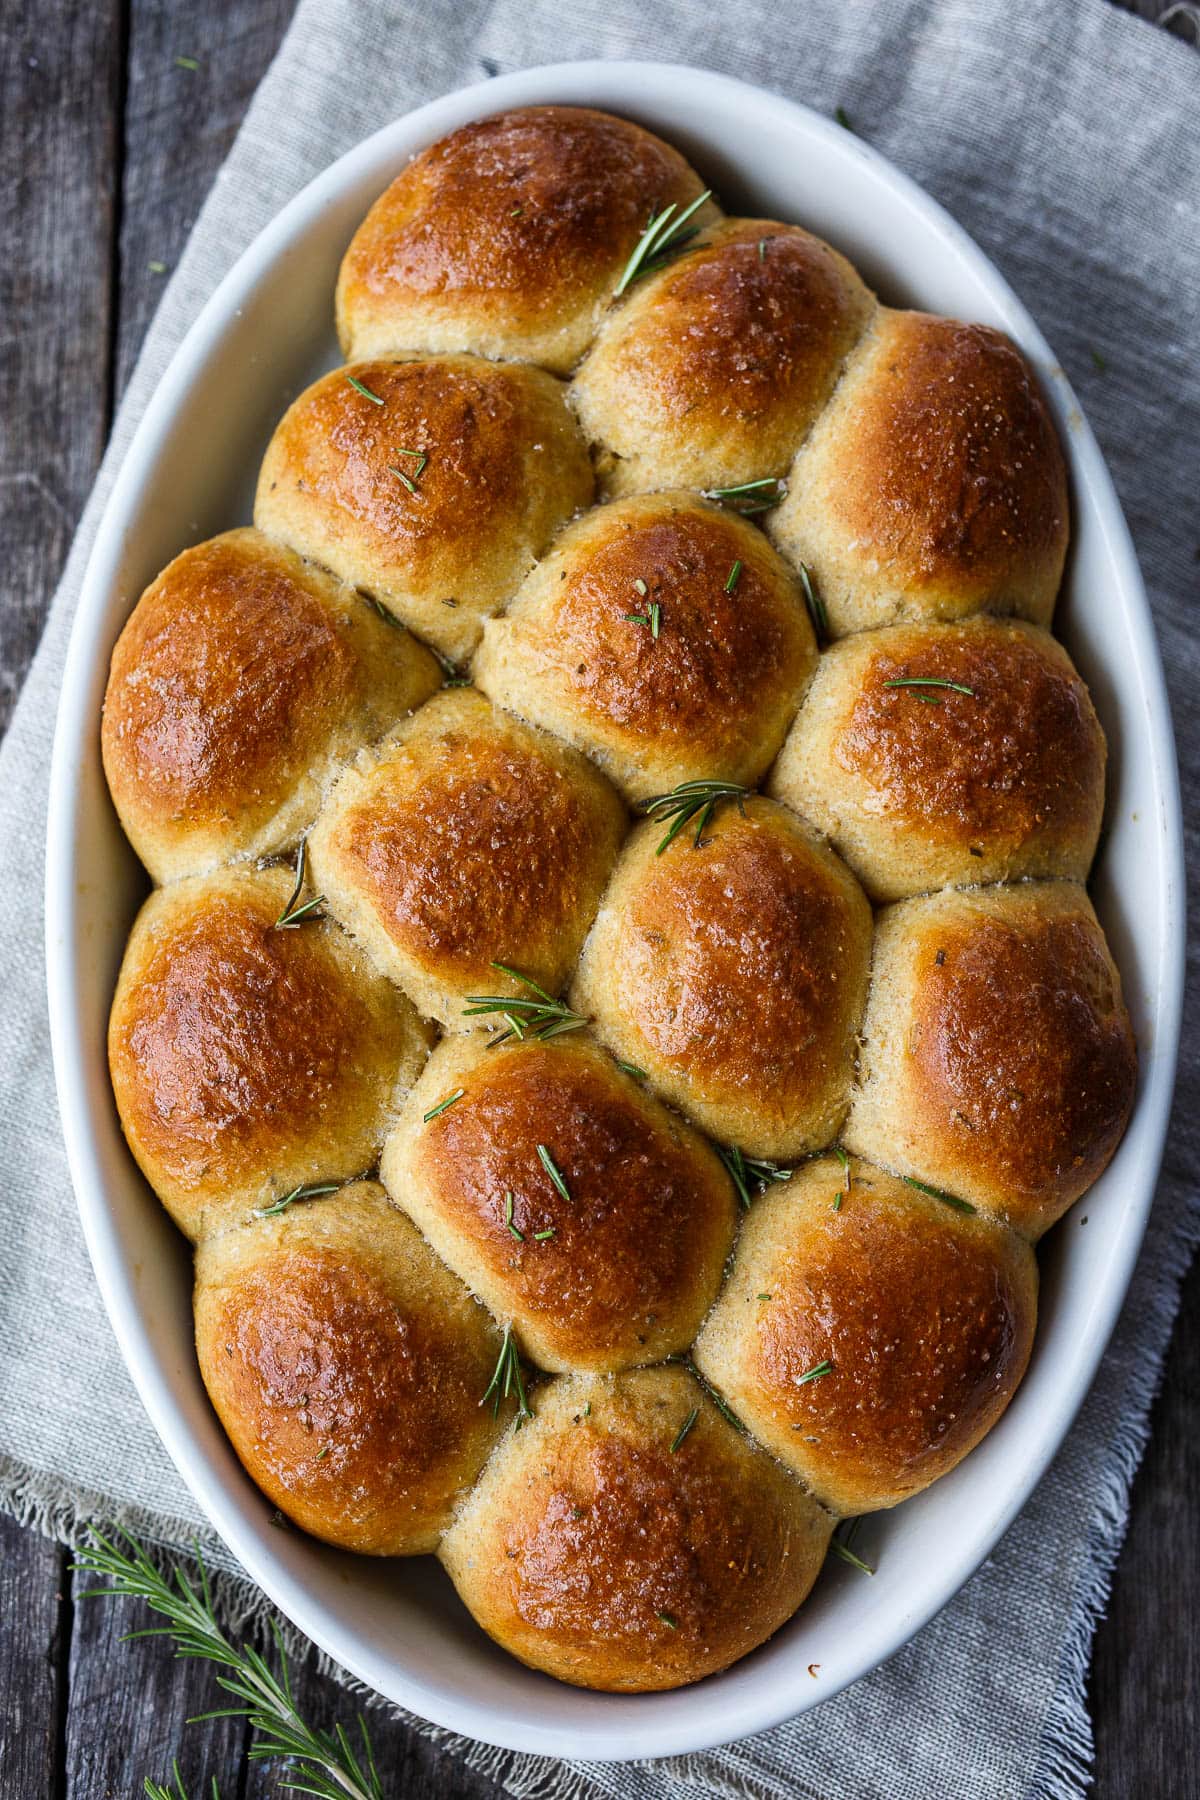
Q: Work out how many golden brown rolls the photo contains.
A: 15